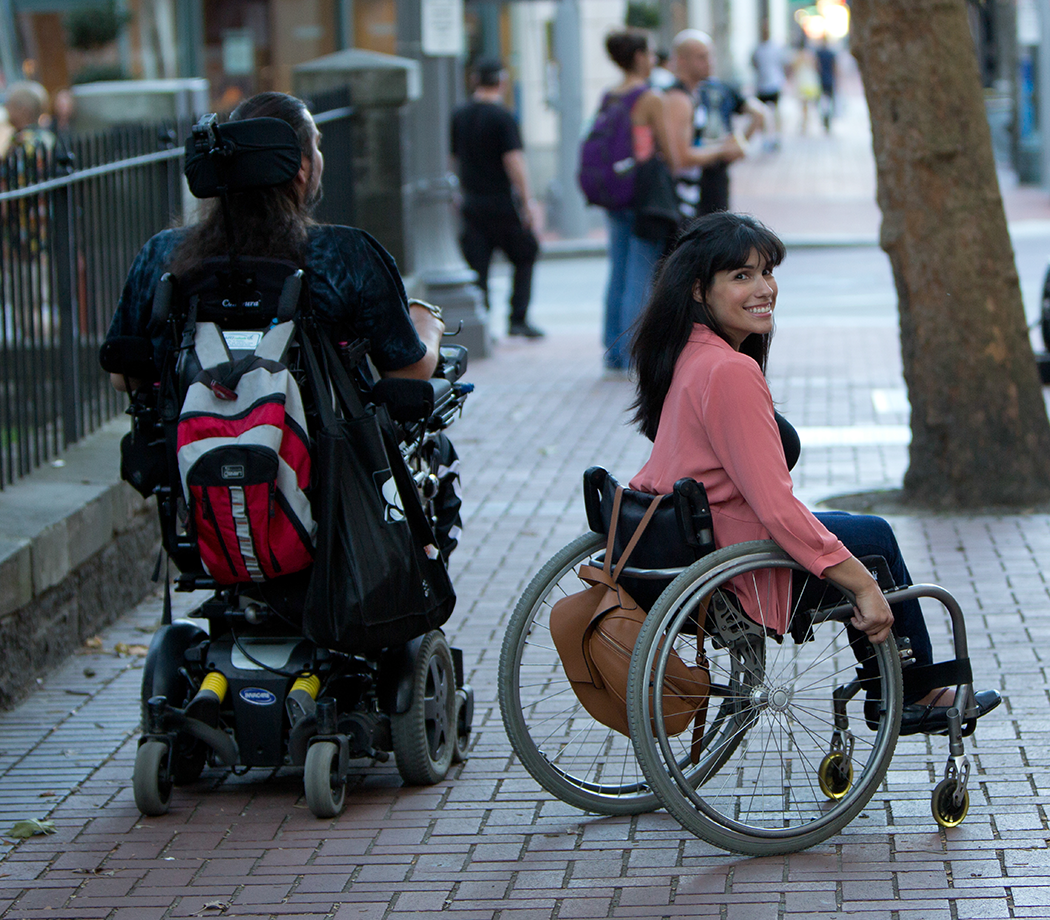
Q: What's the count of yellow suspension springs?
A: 2